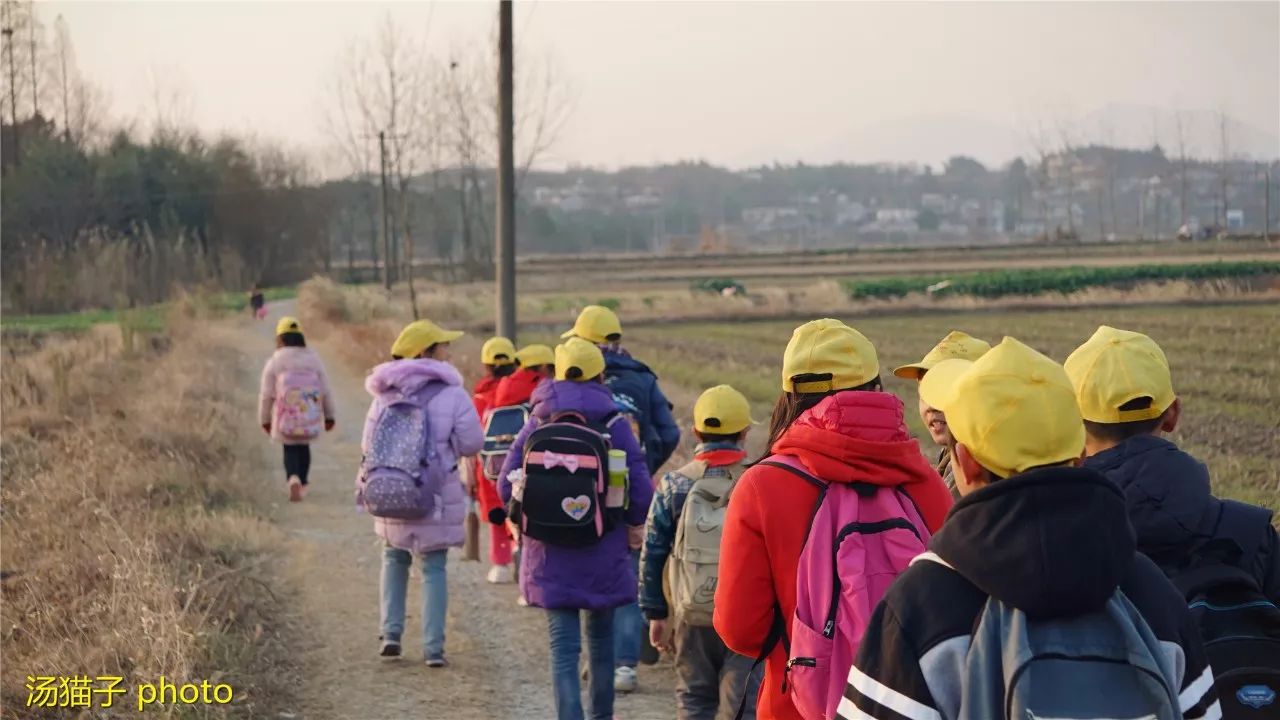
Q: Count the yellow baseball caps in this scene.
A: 11